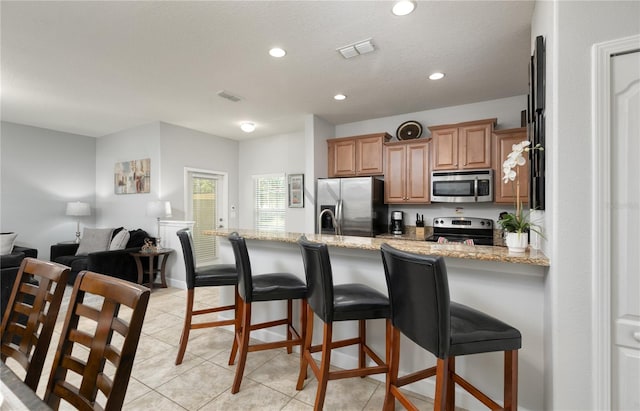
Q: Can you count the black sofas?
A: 2